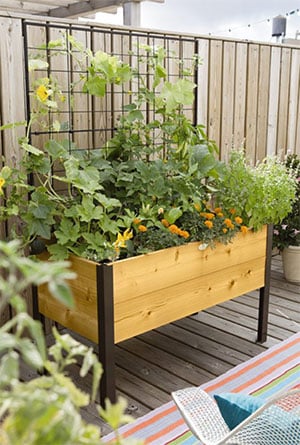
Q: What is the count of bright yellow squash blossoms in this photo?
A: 3